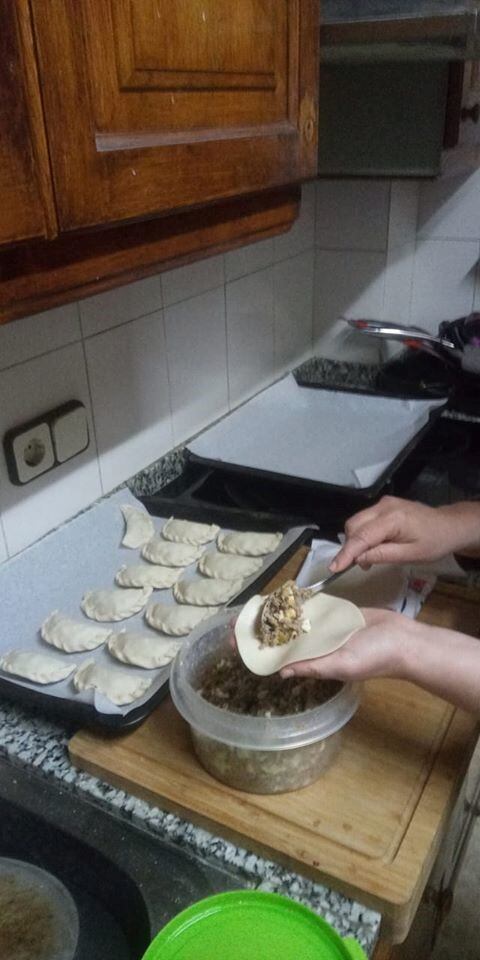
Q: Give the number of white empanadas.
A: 13